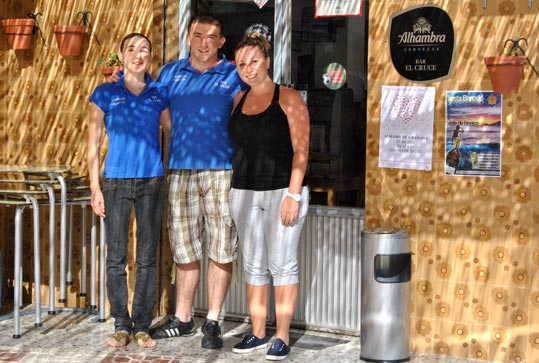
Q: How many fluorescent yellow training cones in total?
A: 0